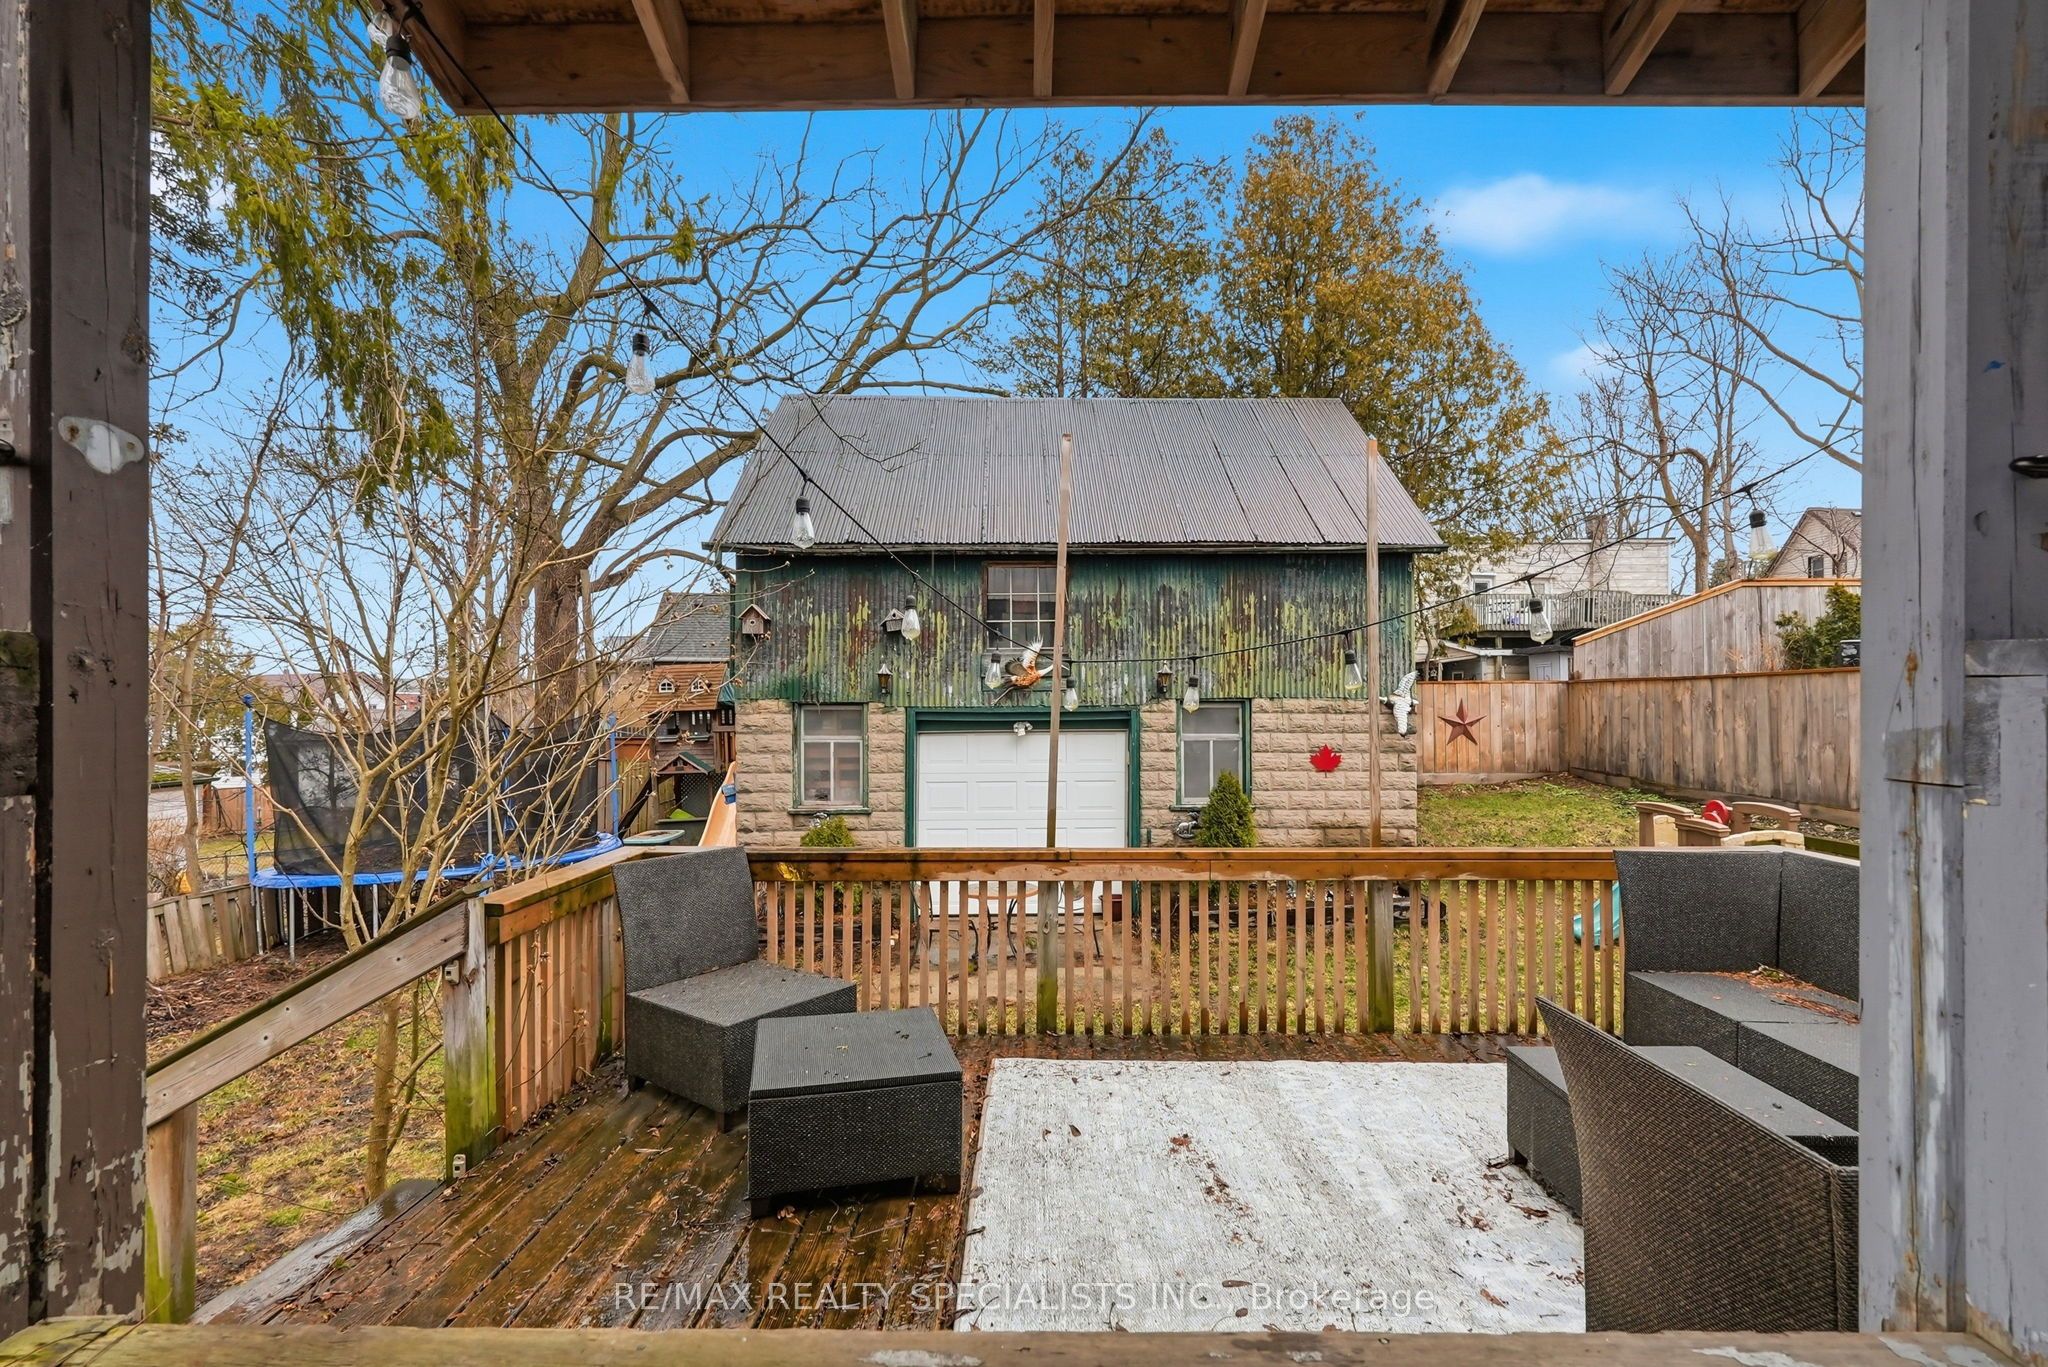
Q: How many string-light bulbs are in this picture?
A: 11